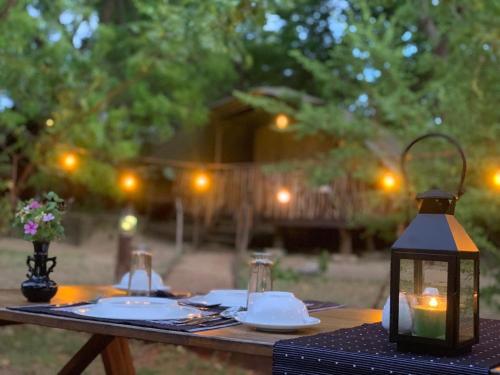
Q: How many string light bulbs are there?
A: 7